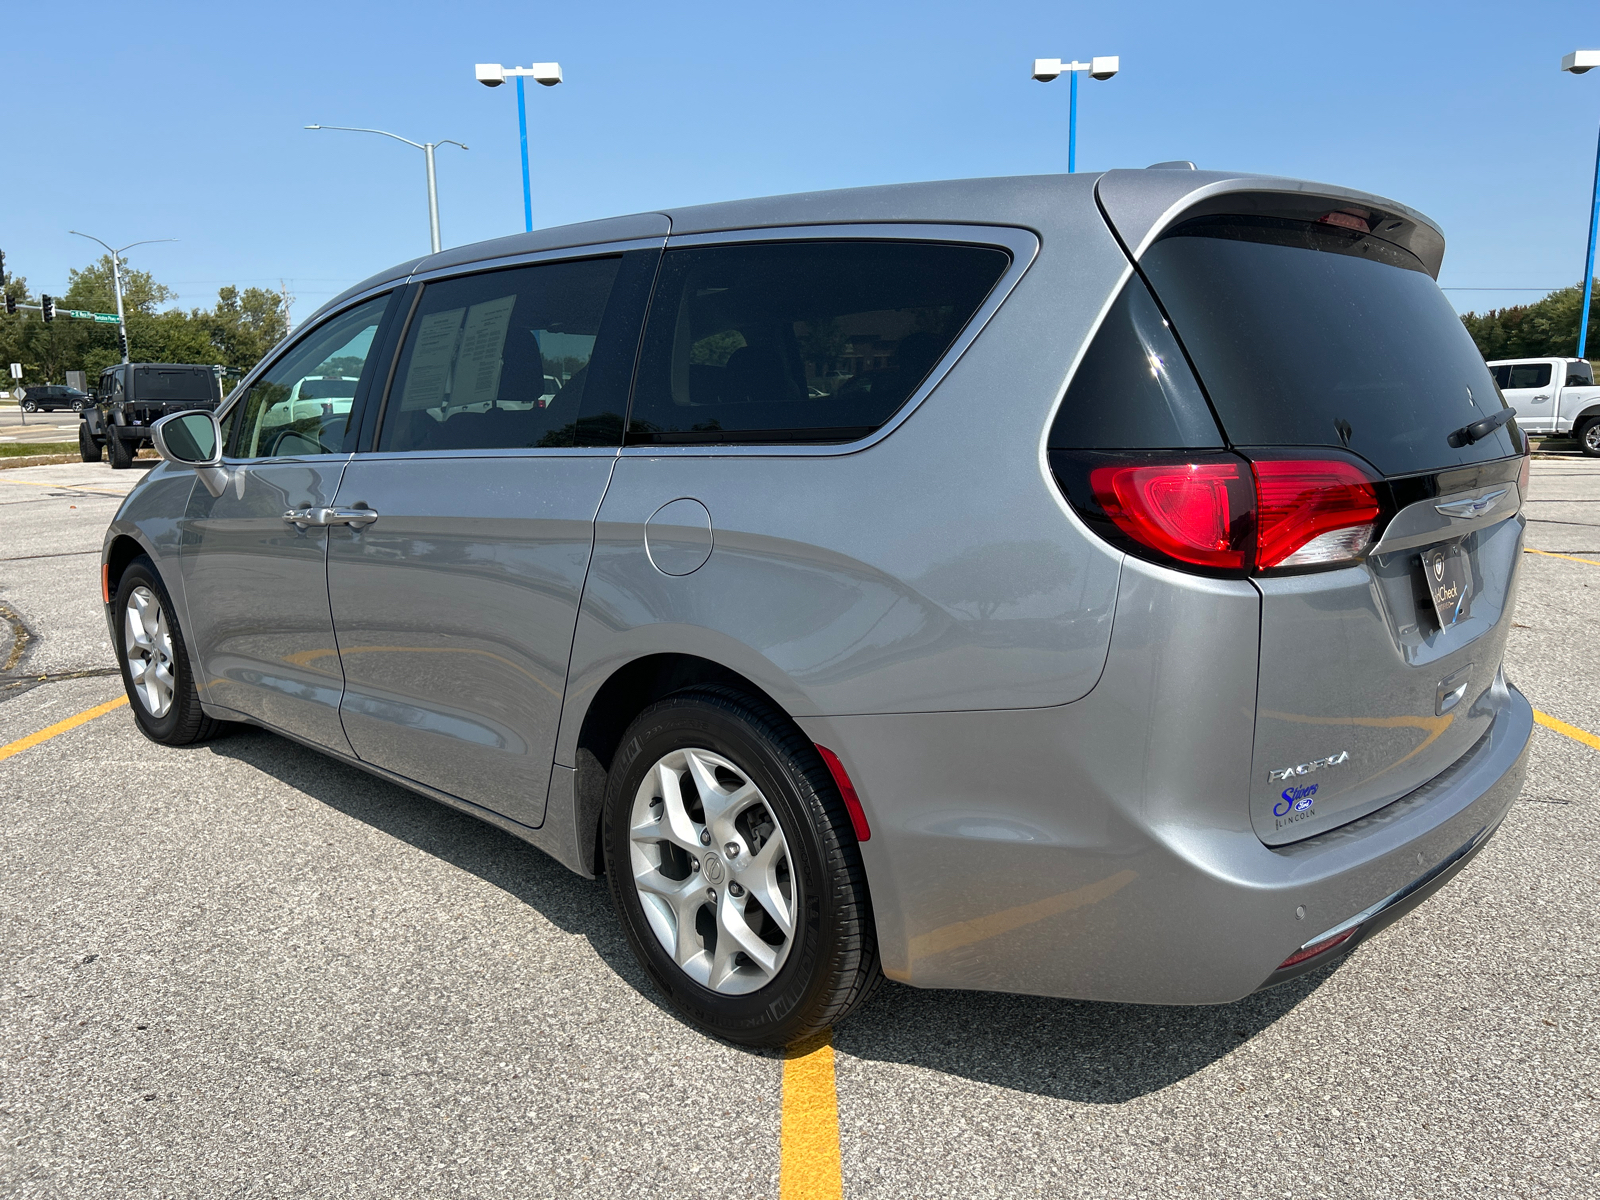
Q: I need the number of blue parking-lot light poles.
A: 3